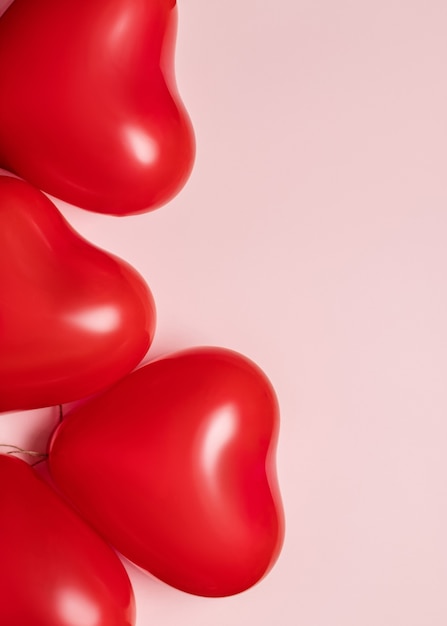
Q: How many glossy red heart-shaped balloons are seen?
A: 4